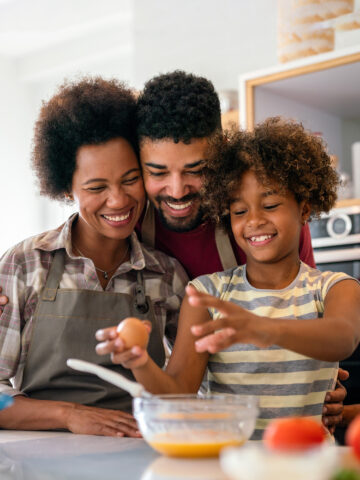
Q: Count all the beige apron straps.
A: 2